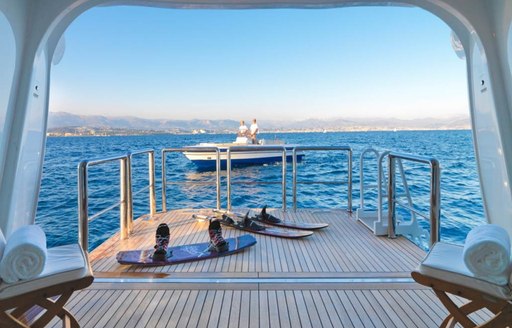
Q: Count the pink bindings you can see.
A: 2